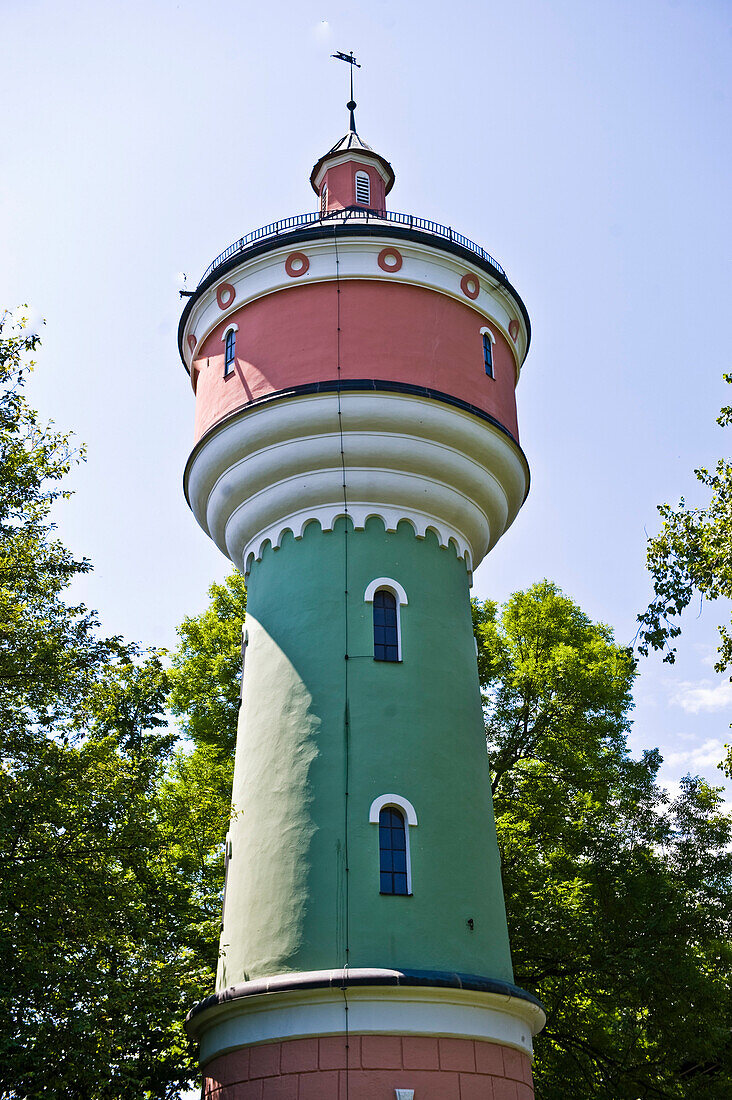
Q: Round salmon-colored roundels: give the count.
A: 6